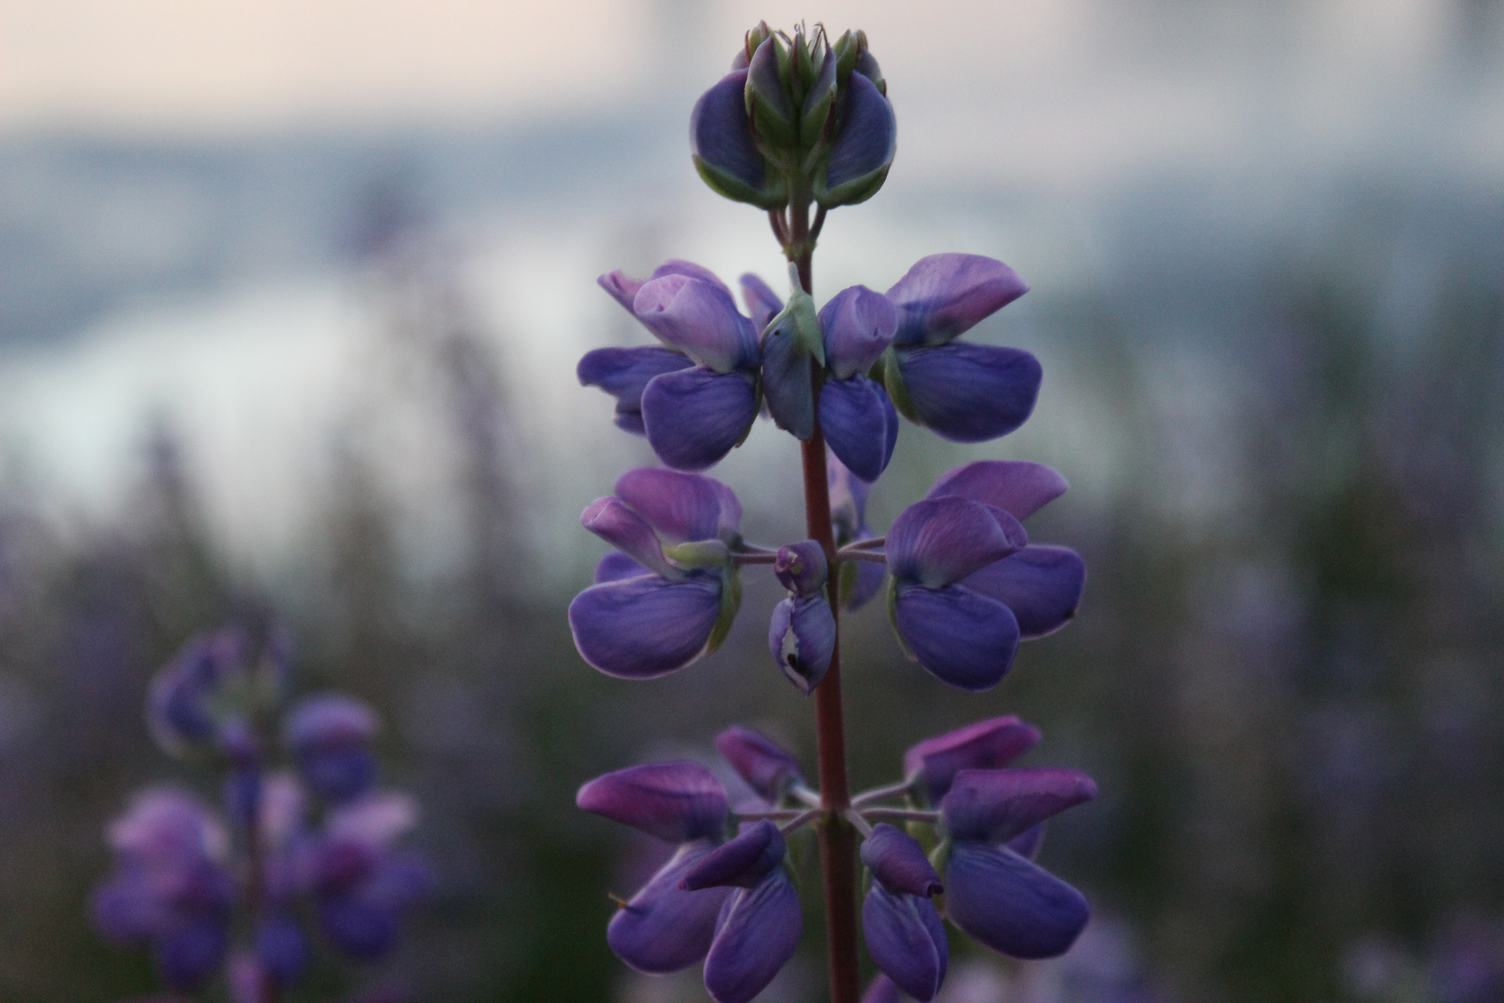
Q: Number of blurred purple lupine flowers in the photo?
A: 1